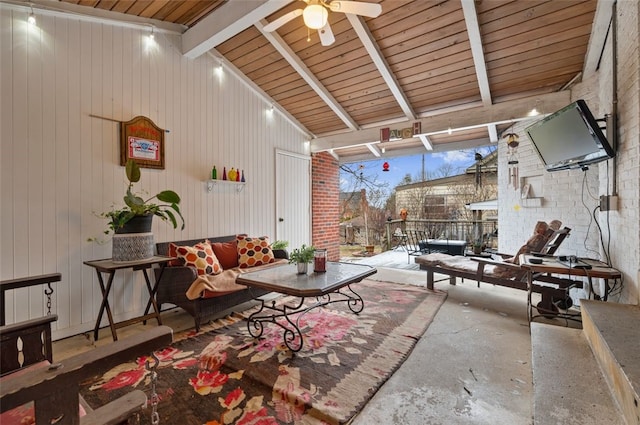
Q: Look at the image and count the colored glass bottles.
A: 5